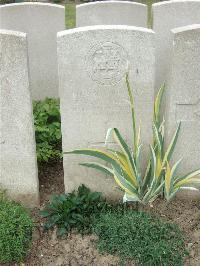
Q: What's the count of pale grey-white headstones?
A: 6